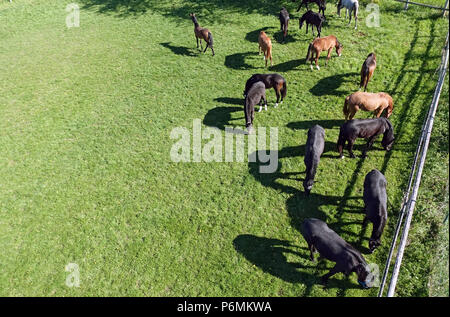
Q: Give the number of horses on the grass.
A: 15